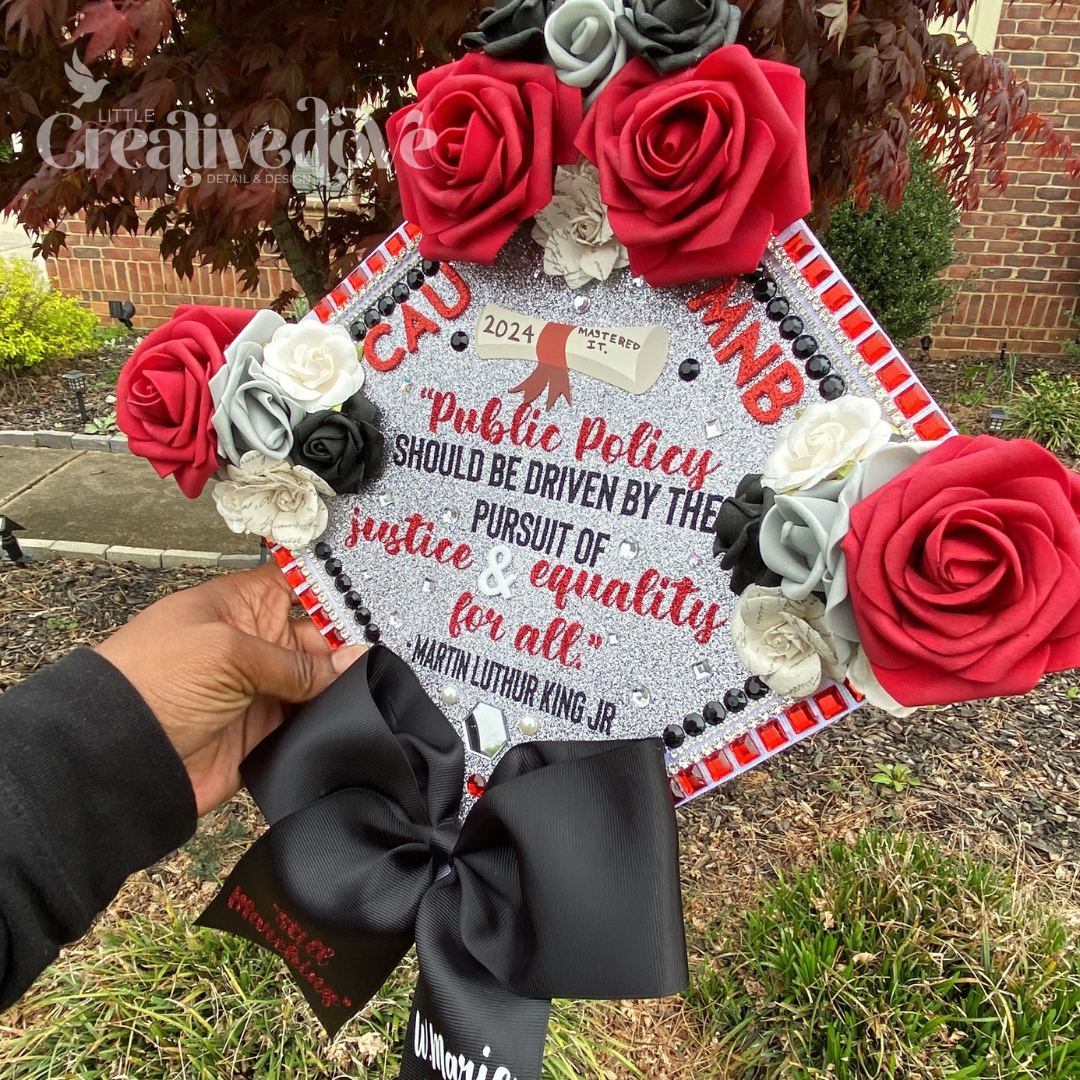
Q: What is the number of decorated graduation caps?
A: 1